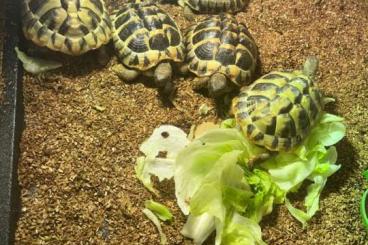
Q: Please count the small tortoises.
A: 5